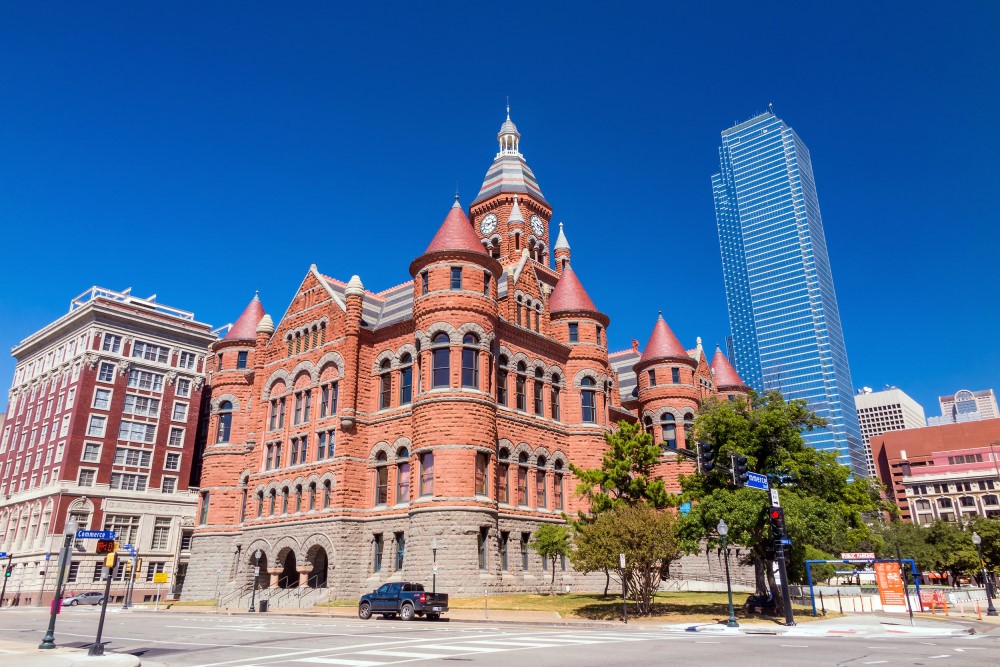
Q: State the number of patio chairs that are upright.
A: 0